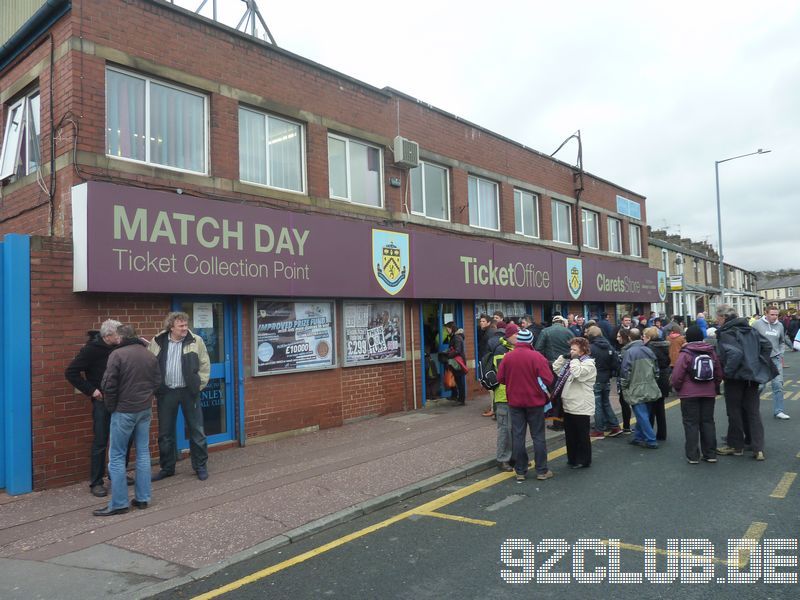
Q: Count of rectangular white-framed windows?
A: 11